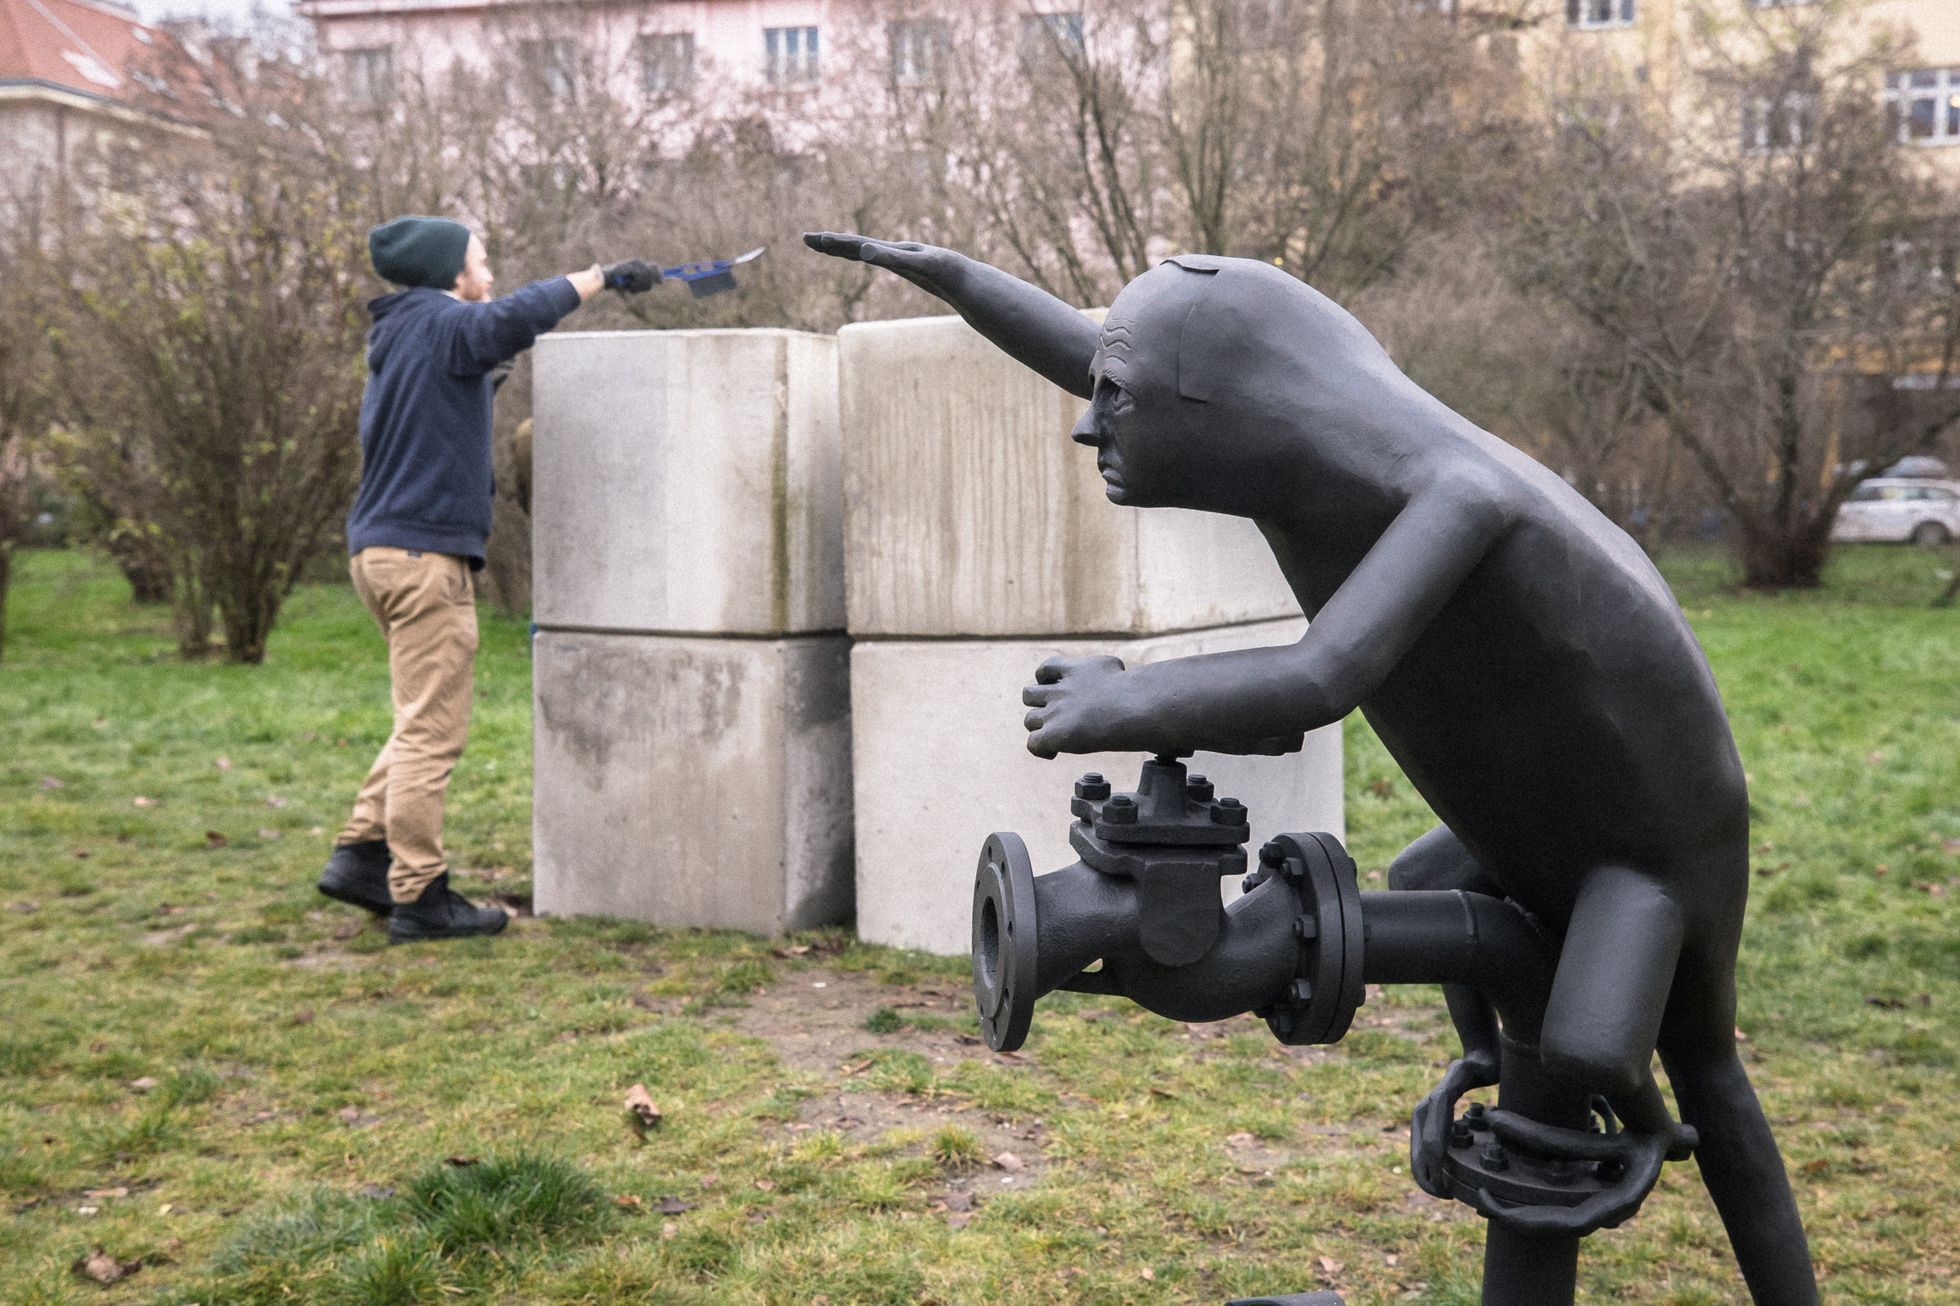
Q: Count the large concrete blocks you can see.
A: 4